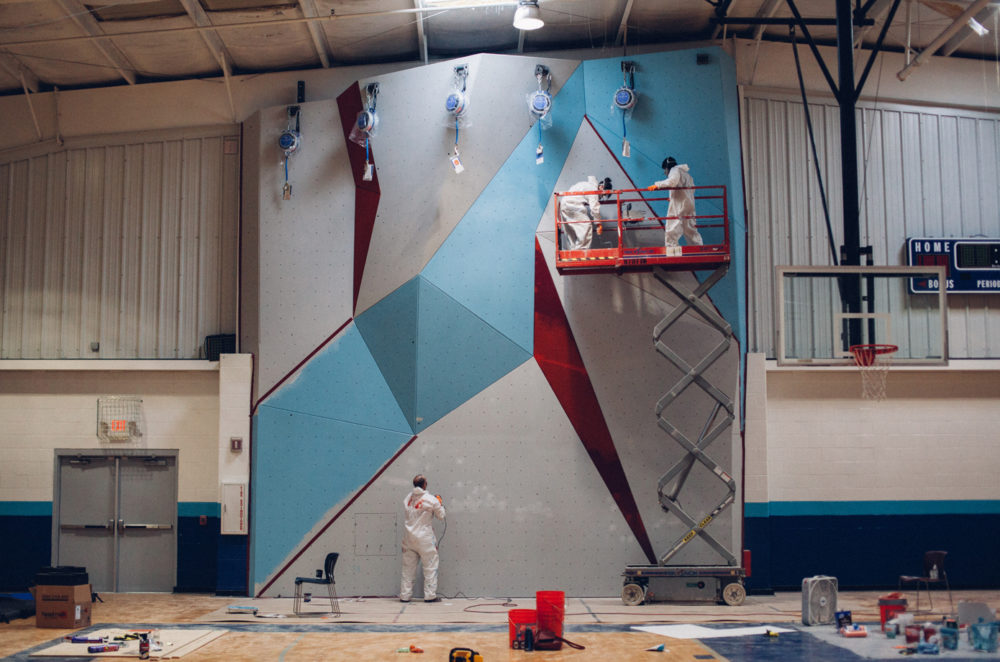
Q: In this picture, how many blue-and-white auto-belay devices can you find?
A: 5